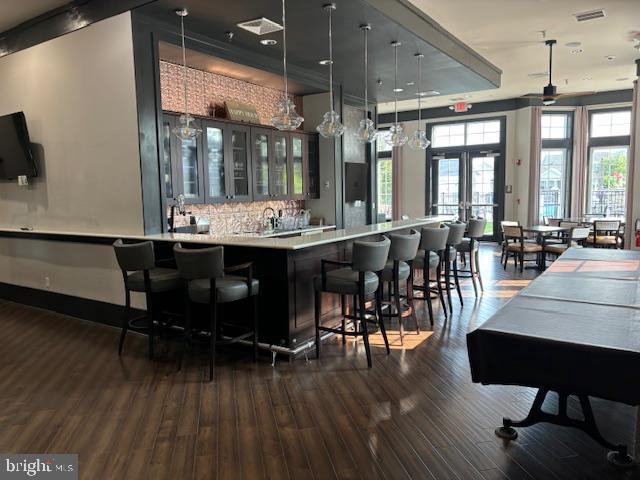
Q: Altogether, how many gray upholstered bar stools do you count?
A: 7